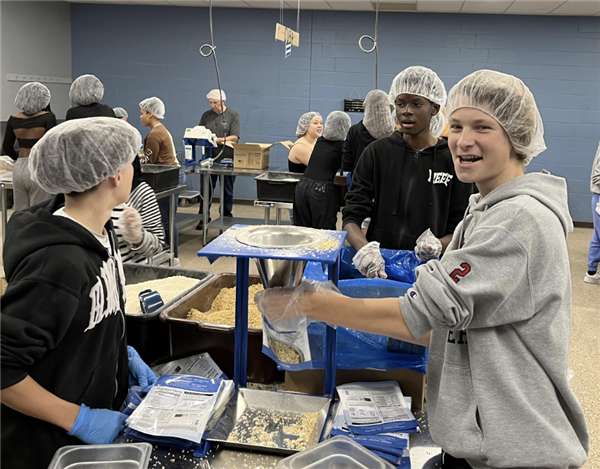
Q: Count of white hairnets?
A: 12